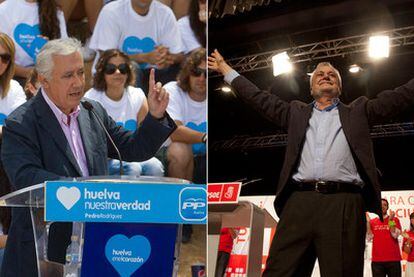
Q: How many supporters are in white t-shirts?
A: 6